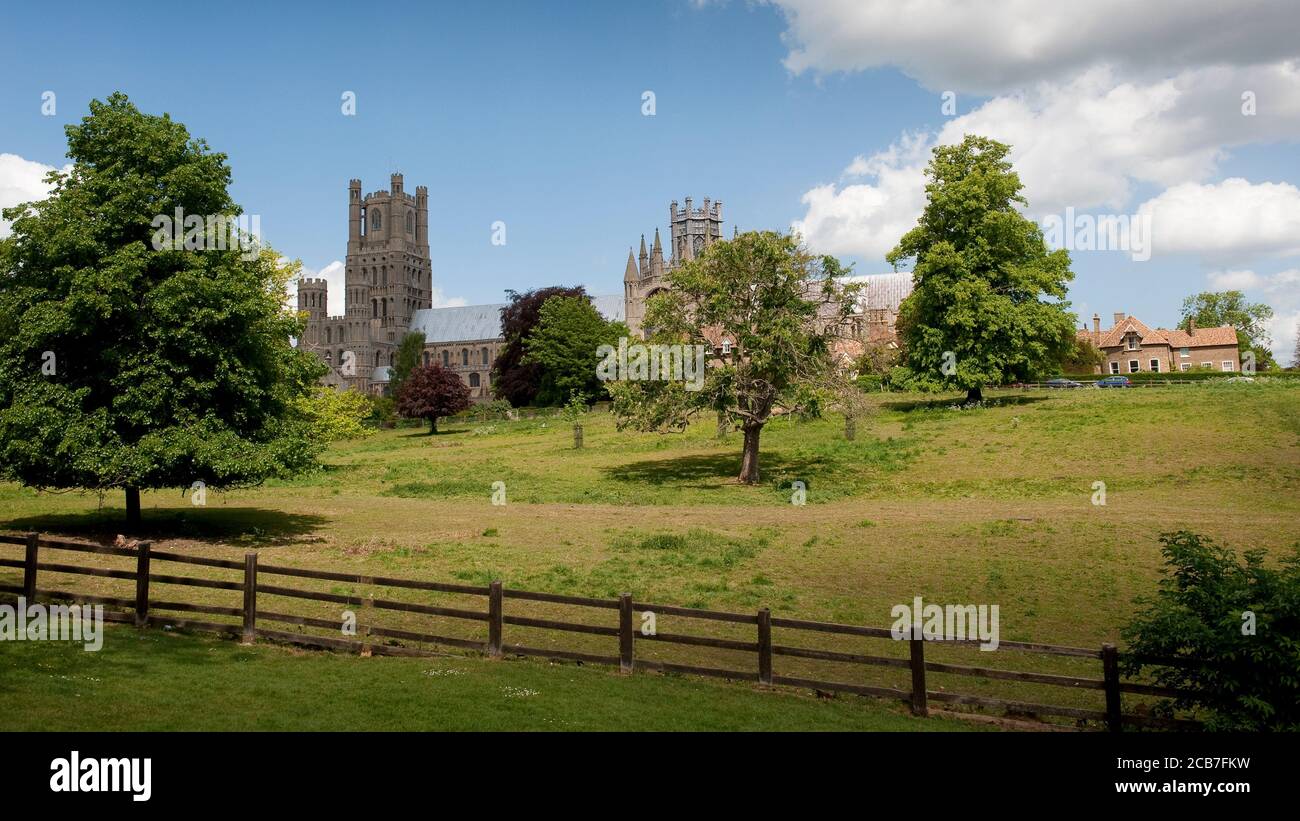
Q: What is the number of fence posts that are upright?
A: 8